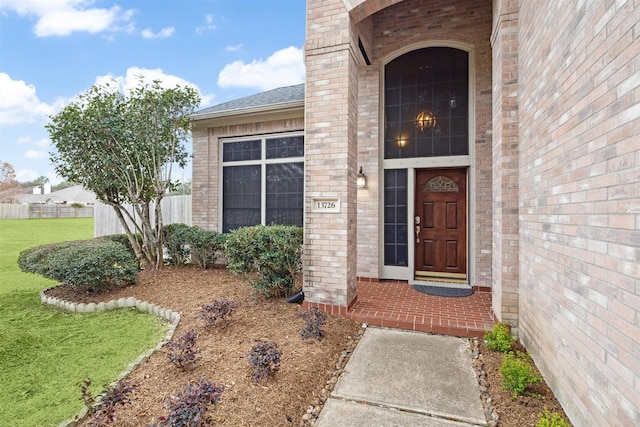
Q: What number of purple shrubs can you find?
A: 6